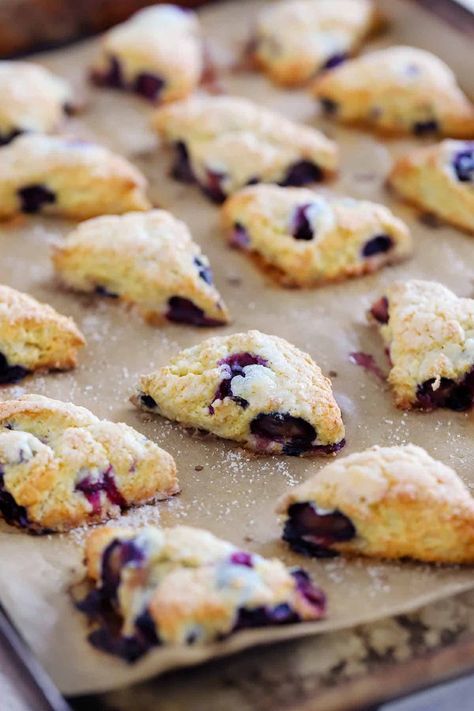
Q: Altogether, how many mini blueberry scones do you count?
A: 15